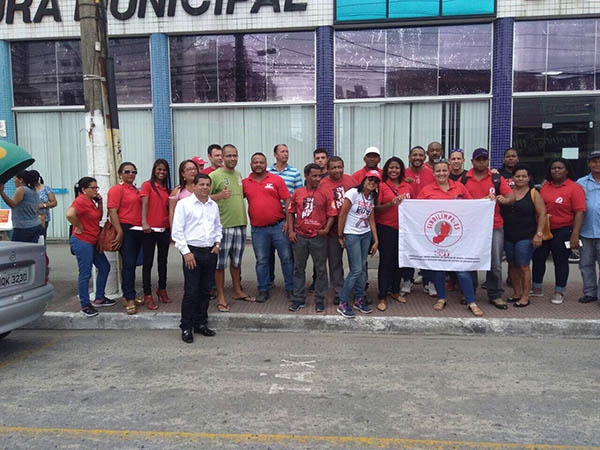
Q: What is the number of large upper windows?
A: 4